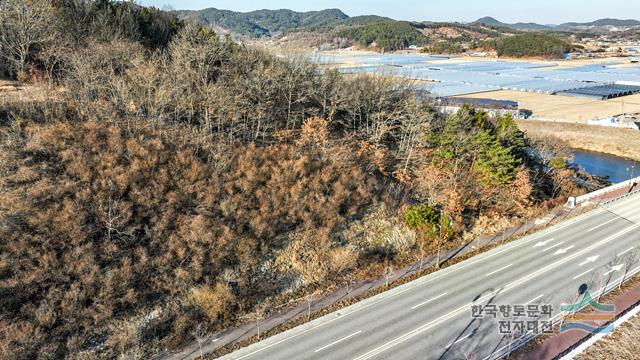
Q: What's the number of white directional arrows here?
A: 4